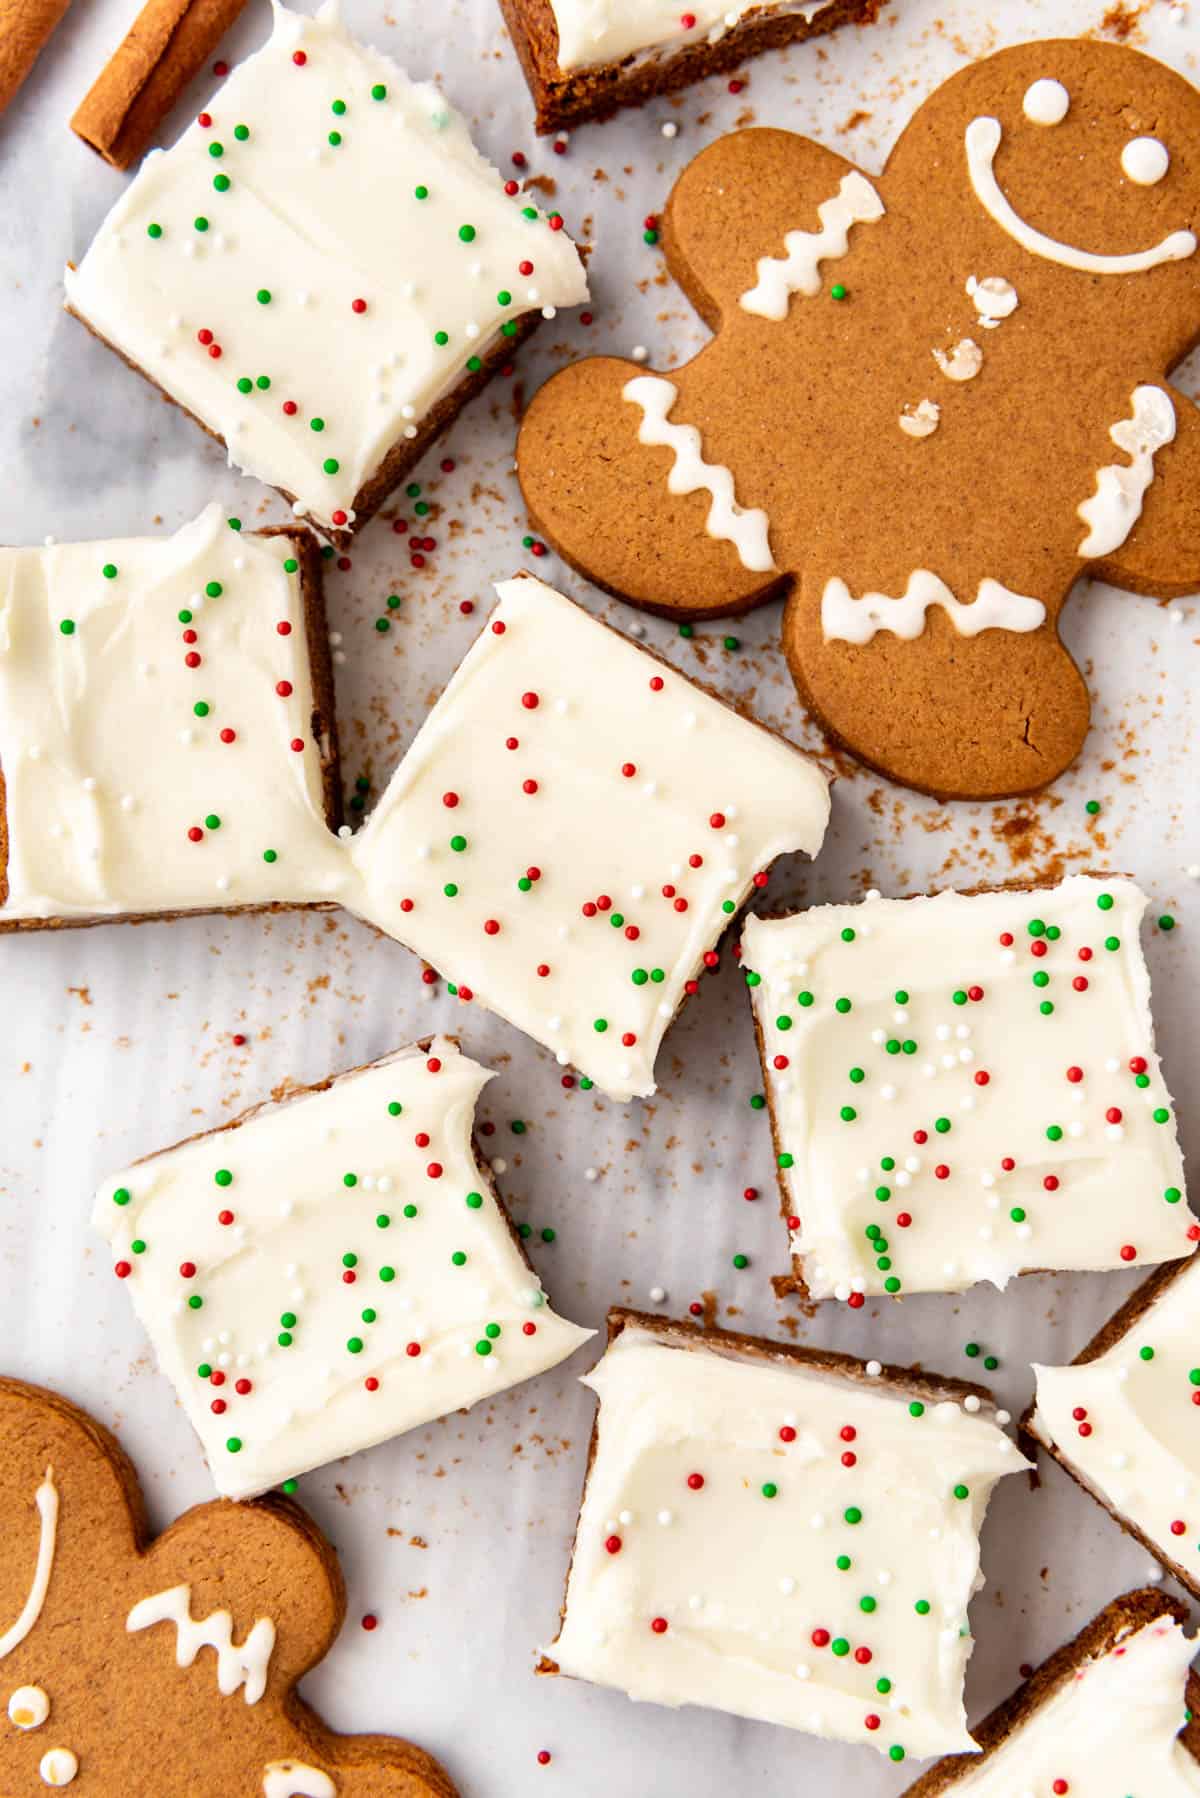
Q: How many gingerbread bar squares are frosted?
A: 9